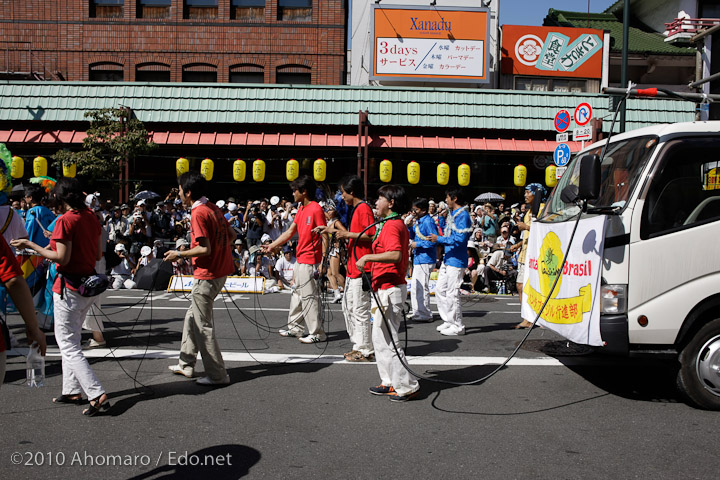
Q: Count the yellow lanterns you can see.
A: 15